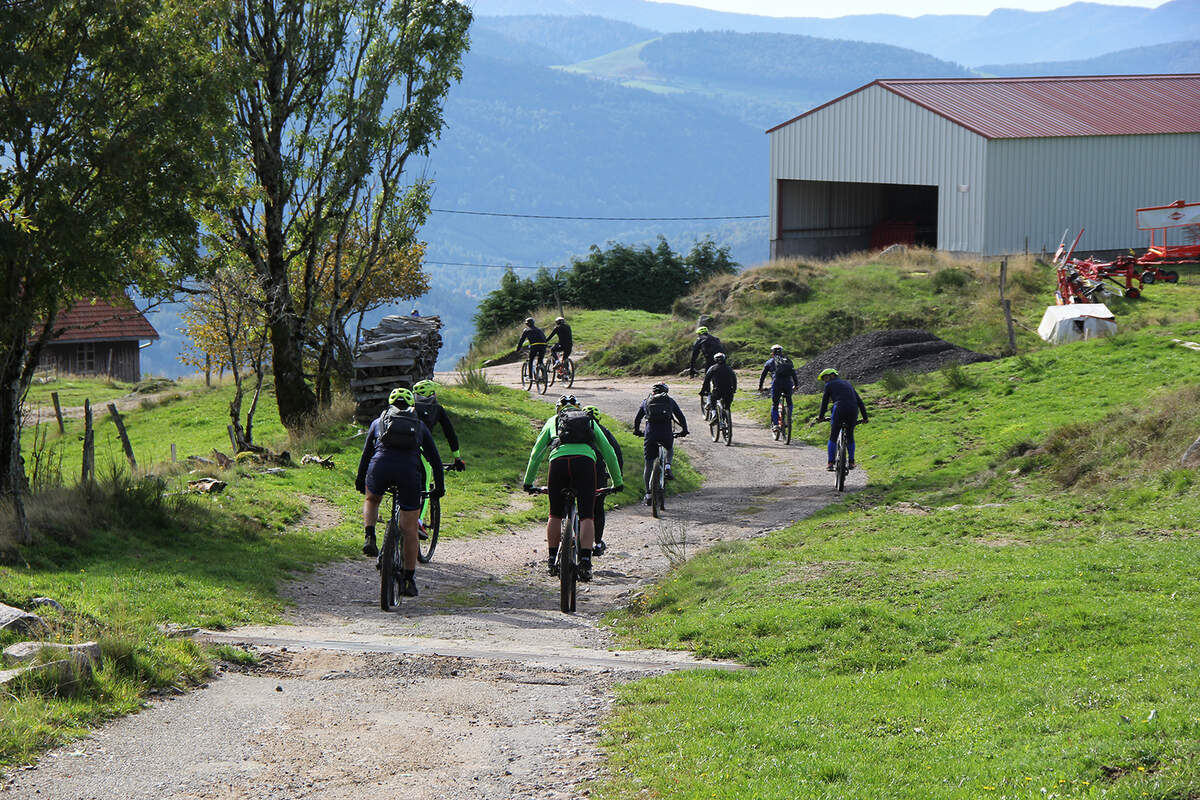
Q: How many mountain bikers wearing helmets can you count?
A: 11